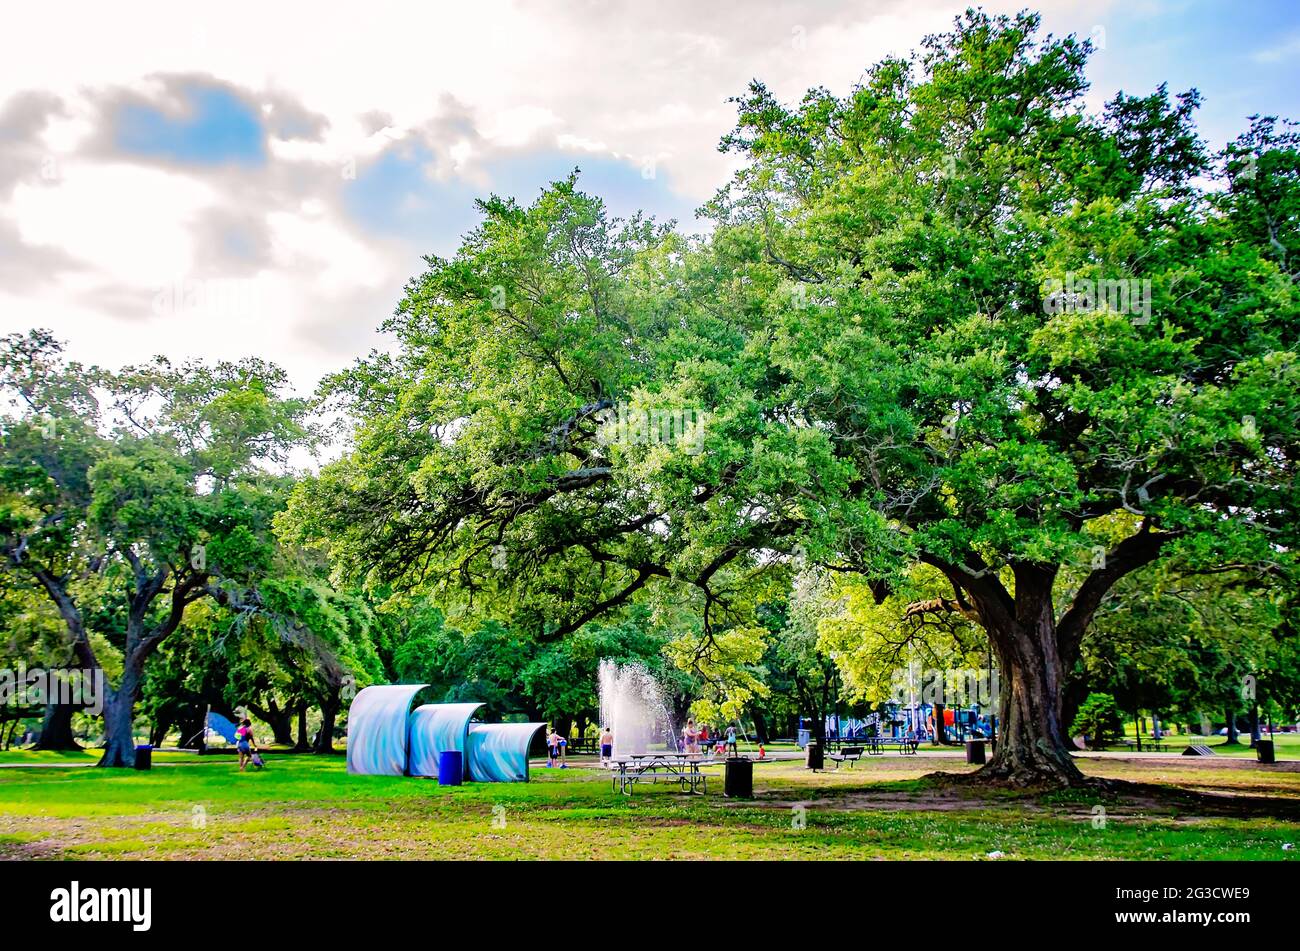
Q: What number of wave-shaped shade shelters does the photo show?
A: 3